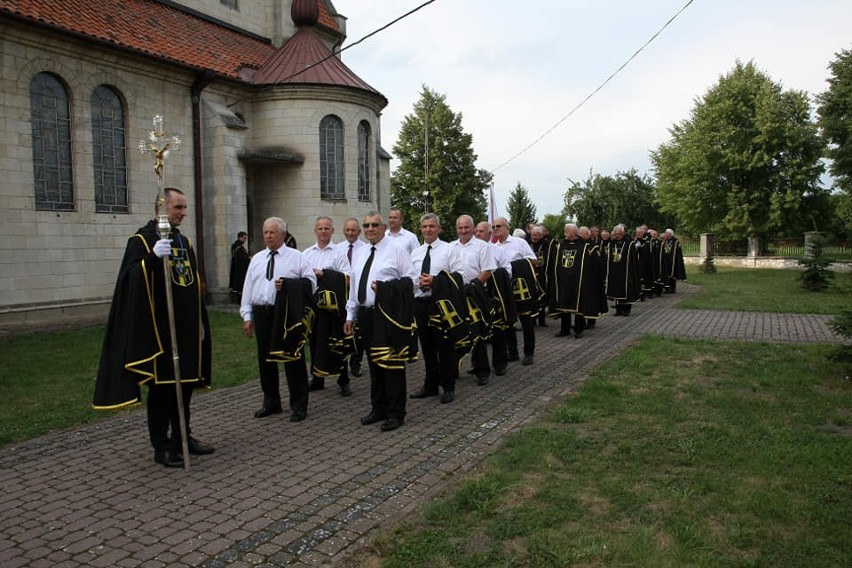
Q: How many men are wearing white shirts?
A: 9